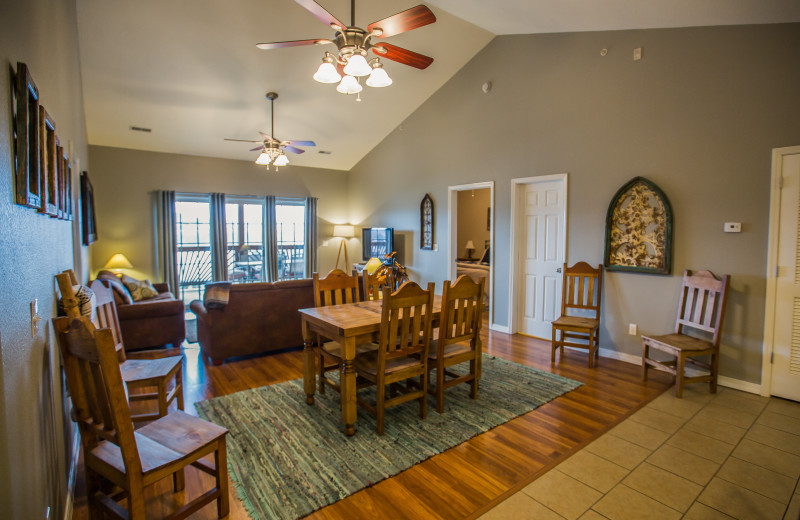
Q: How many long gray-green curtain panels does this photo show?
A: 4